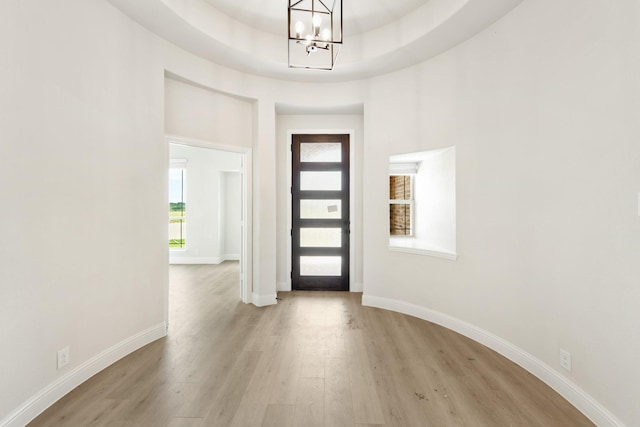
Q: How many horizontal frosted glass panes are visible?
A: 5